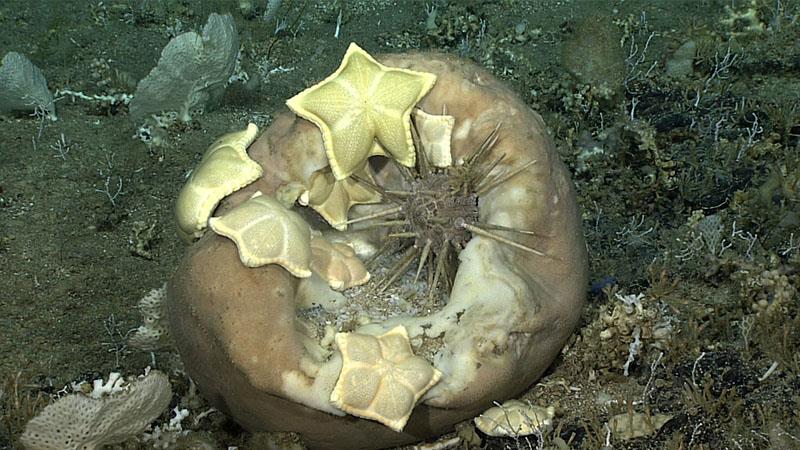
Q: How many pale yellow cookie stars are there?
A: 9